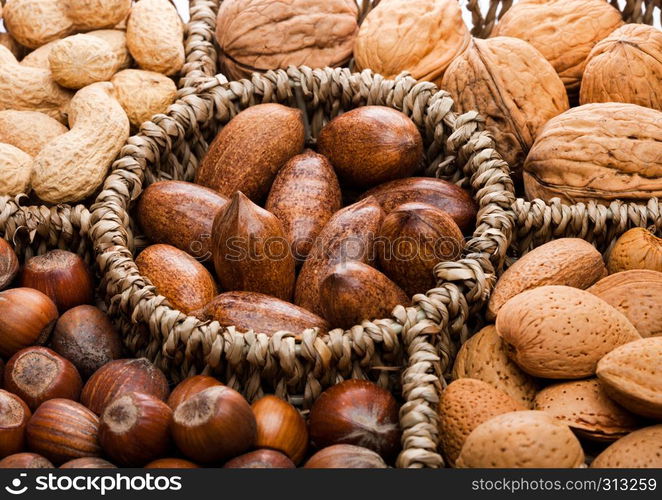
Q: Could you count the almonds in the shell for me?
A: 10